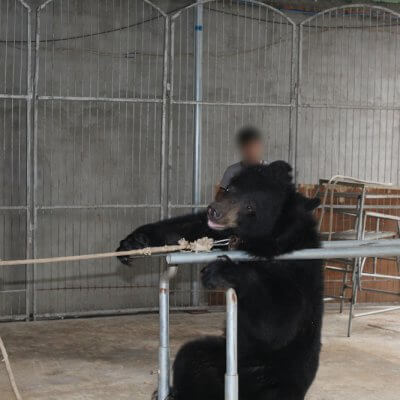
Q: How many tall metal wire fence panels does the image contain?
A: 4